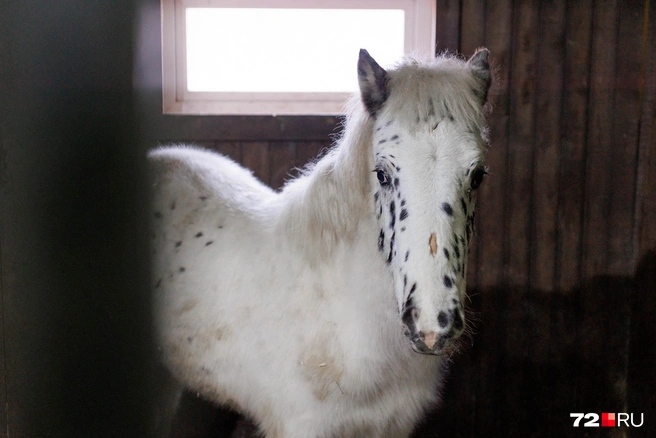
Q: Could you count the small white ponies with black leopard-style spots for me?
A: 1